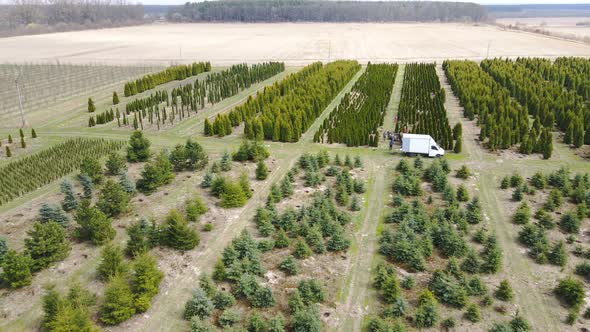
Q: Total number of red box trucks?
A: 0